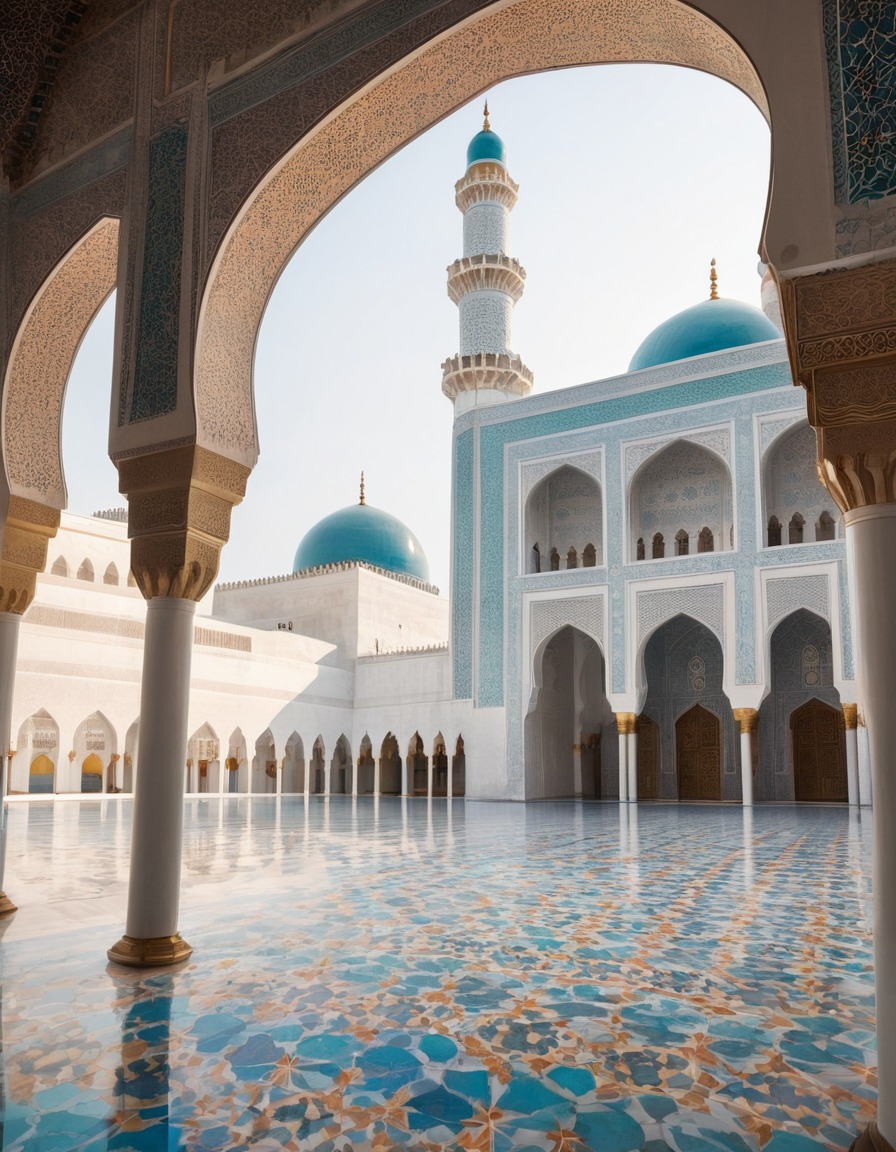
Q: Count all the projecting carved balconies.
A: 3